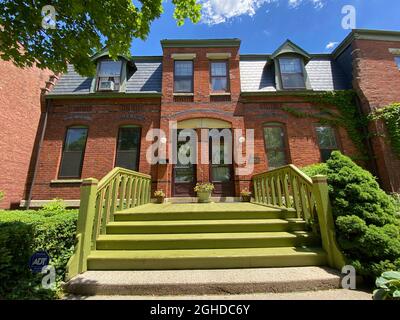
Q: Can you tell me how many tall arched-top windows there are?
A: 4